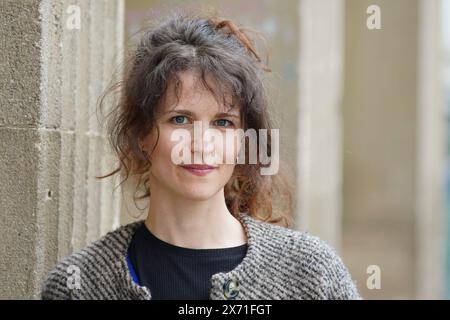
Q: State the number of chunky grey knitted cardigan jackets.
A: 1